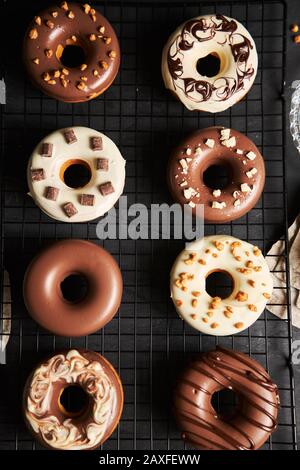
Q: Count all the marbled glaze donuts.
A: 2